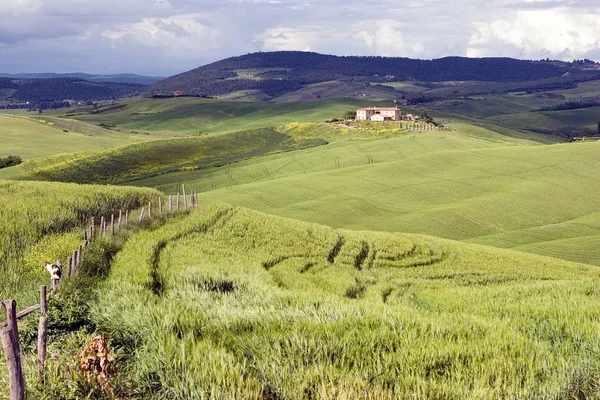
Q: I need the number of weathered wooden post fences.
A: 1